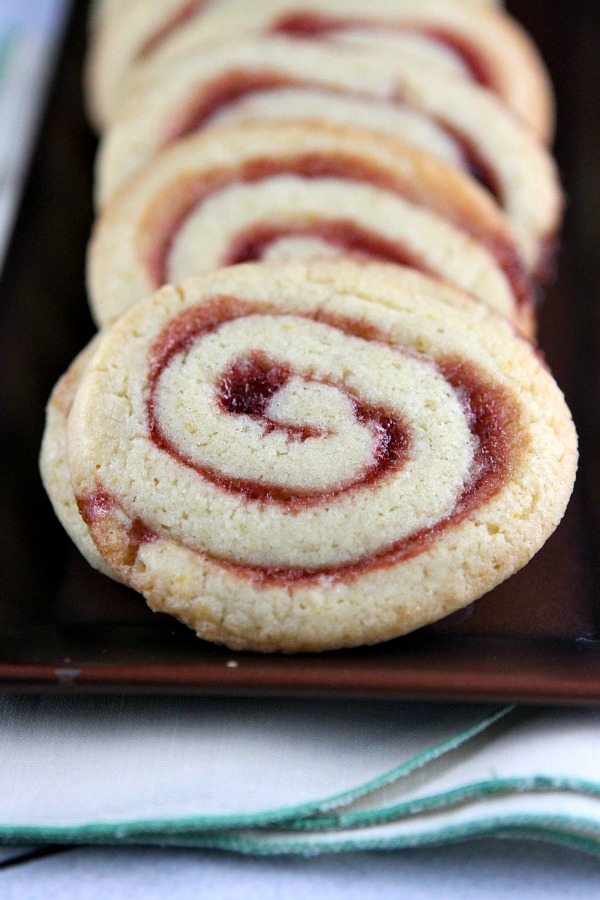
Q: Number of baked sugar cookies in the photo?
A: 6